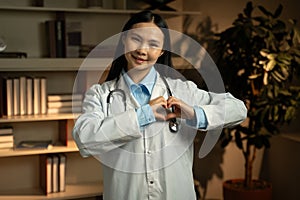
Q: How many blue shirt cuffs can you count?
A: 2